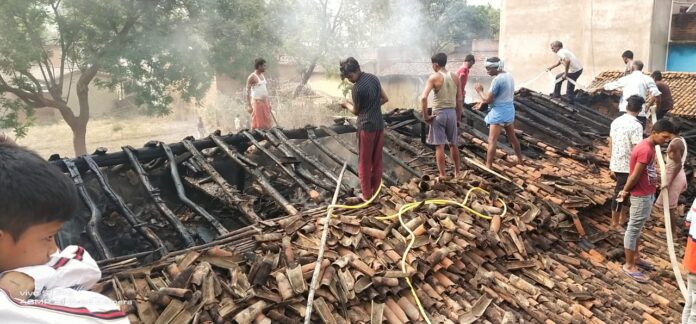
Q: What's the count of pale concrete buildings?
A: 1